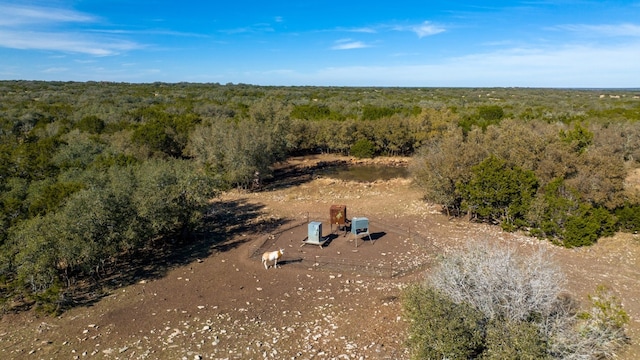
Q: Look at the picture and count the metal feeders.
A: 3